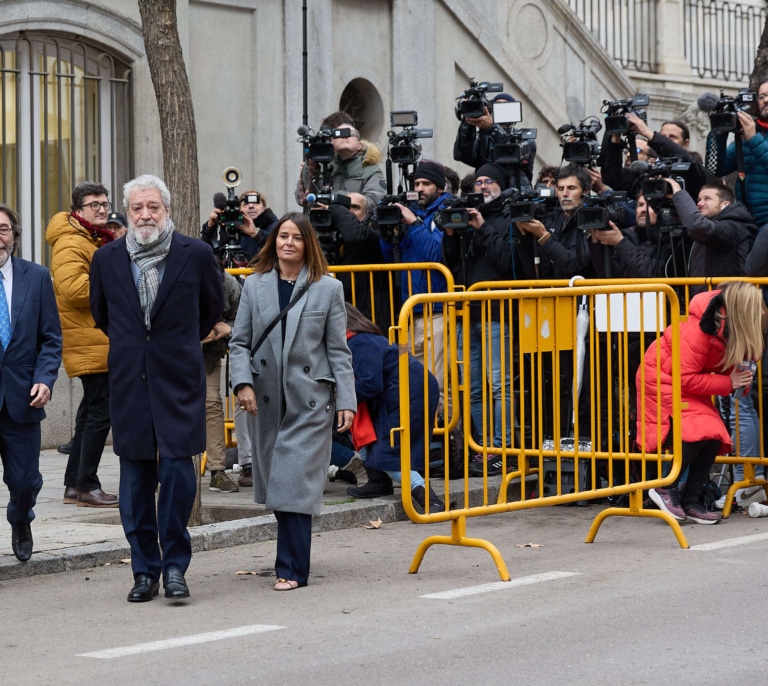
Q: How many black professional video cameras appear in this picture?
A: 14